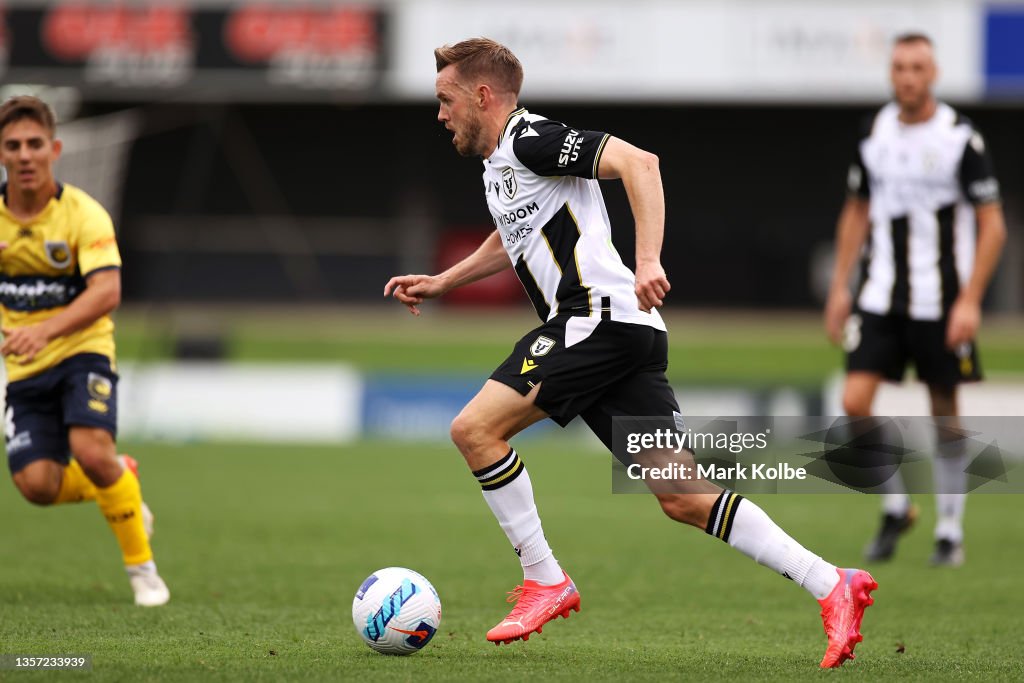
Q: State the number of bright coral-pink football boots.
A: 2